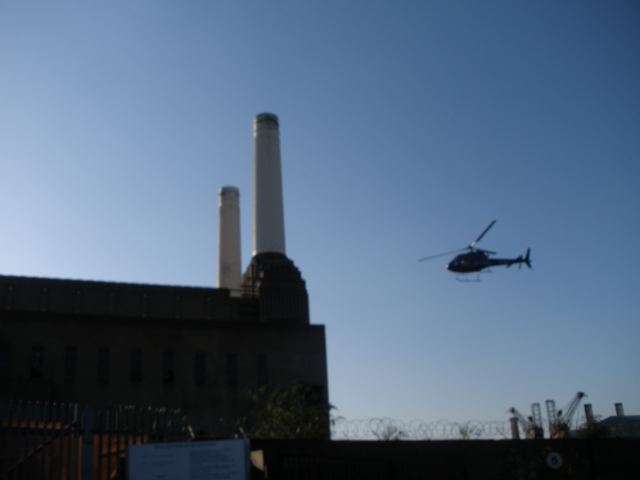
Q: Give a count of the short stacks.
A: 1